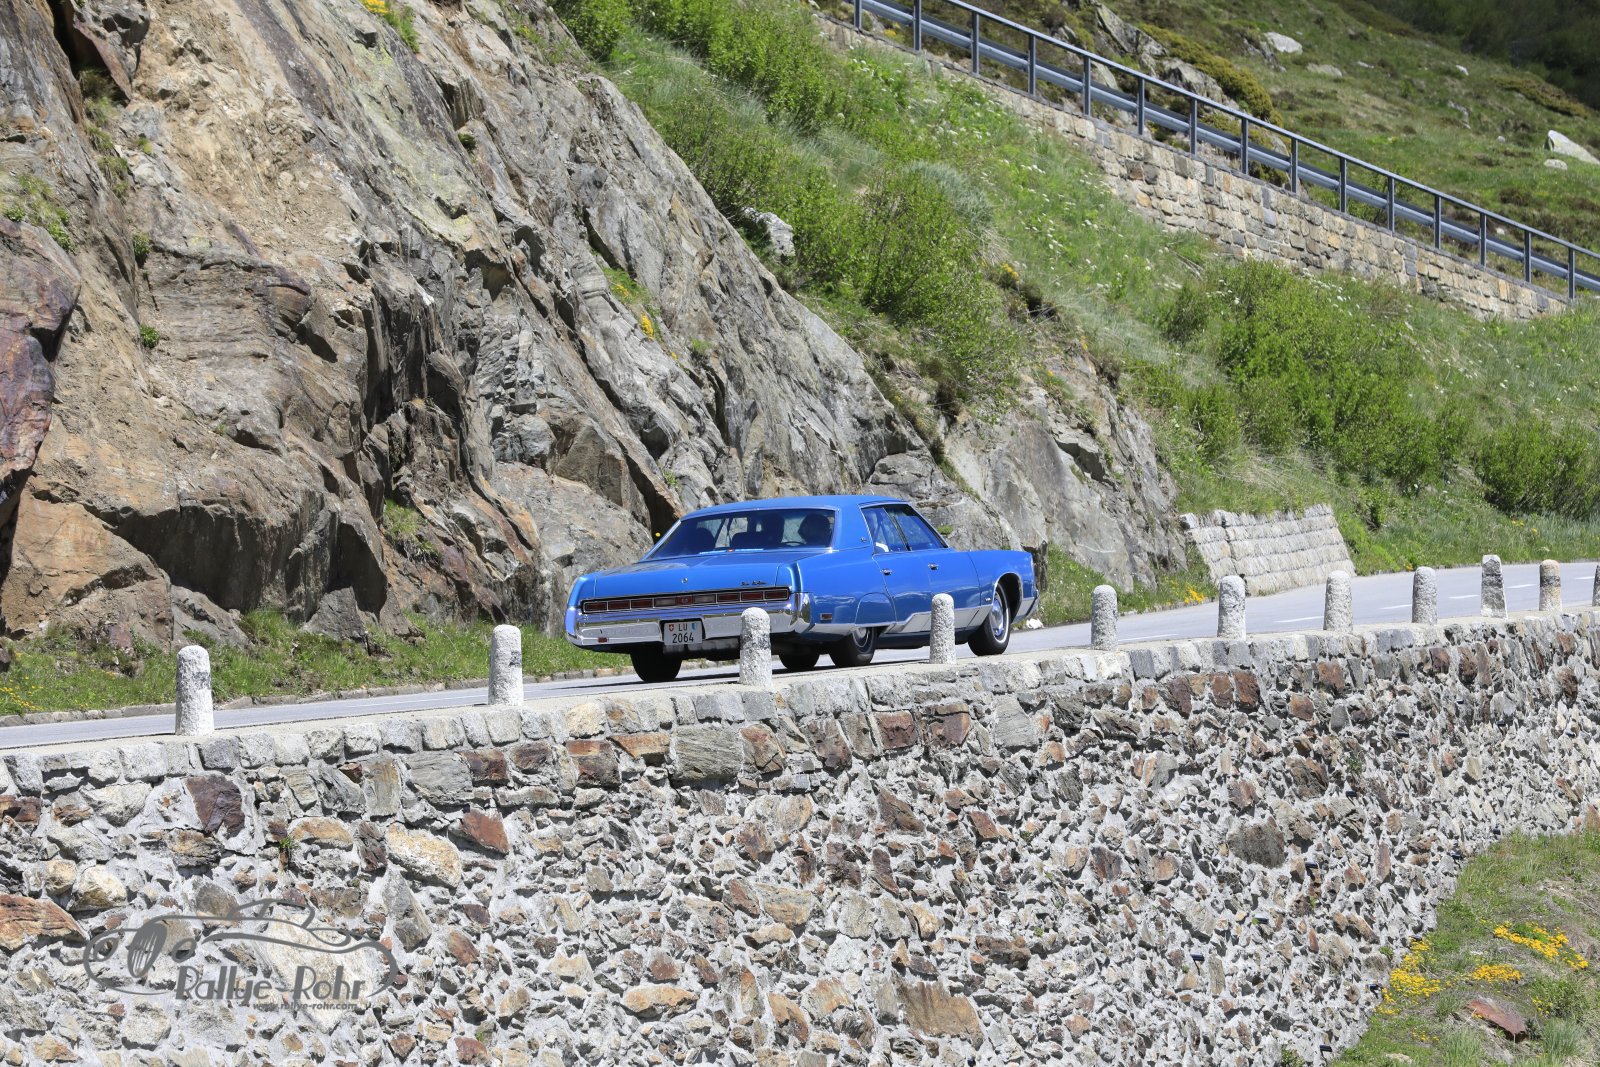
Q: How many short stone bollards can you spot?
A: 11